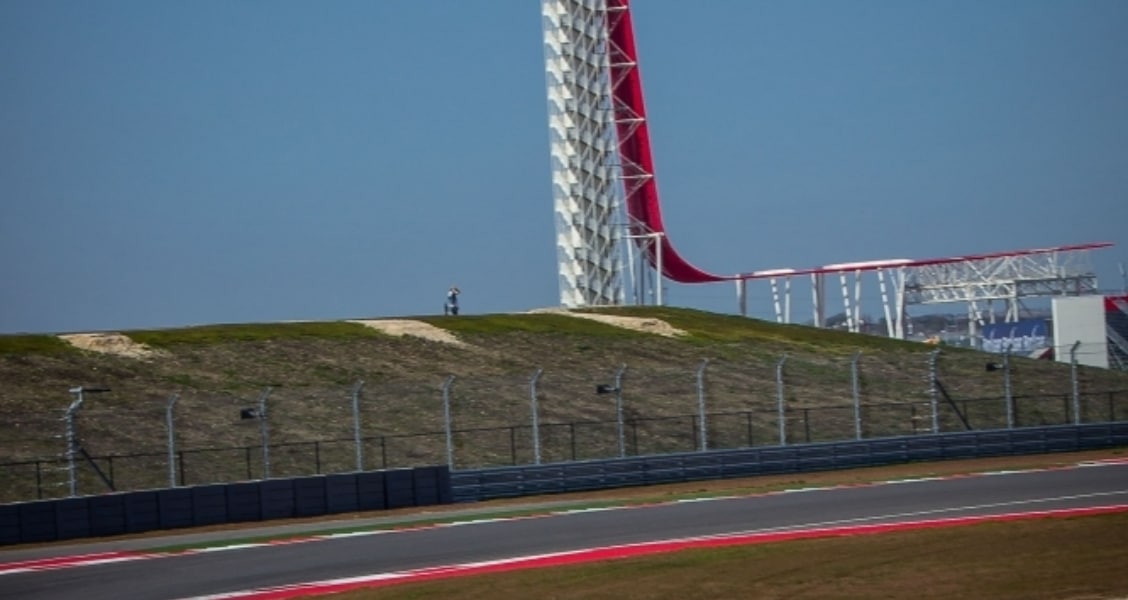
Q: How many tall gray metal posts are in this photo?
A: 13